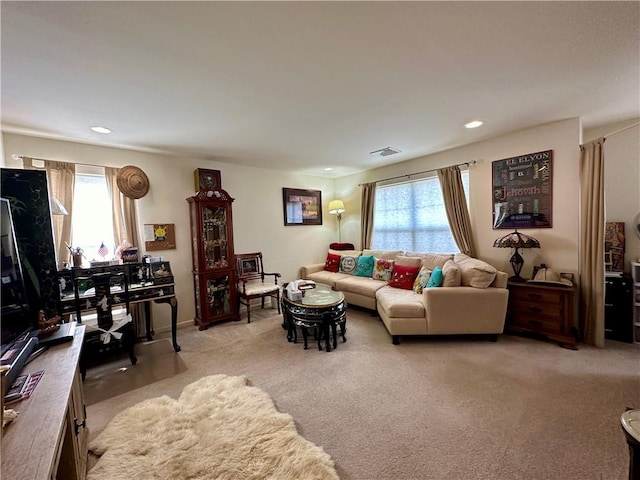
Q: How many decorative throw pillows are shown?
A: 7